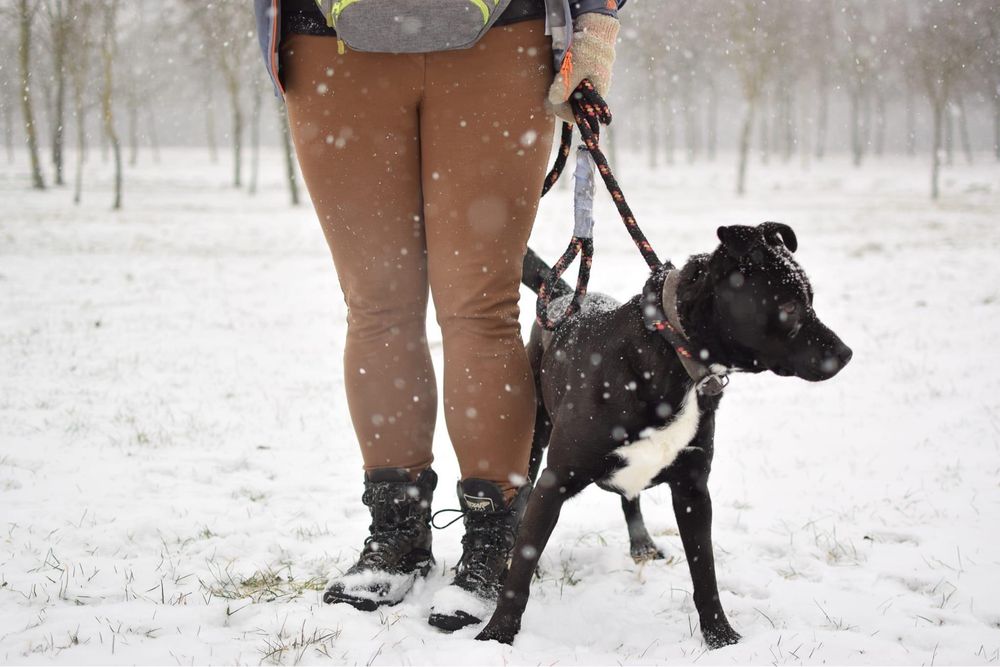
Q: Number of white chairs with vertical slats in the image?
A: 0